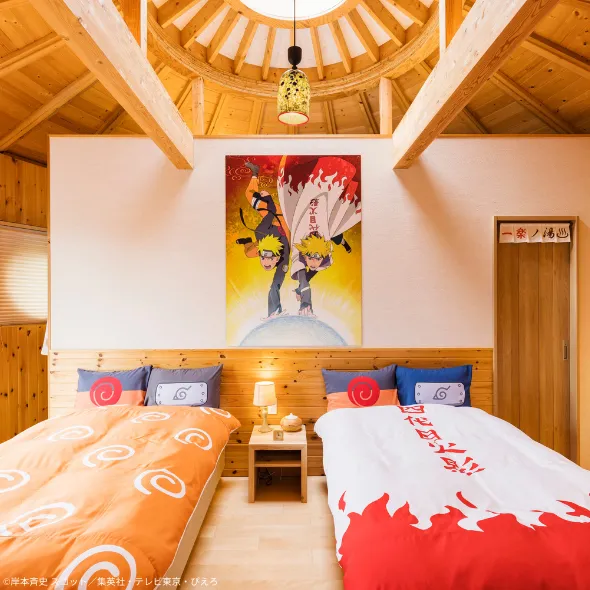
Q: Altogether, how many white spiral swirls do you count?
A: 9